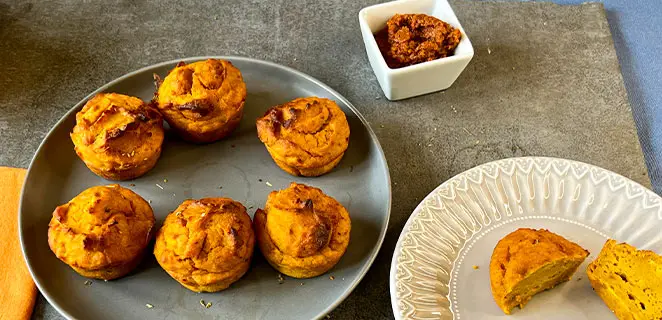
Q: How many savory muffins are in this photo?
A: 7